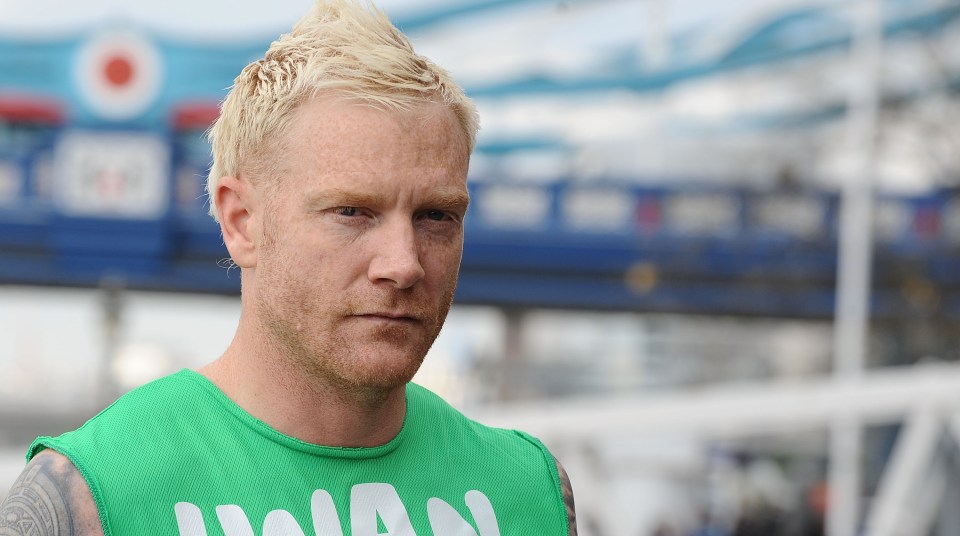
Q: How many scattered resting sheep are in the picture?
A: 0